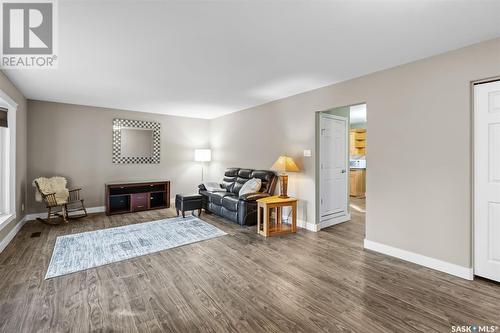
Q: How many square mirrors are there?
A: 1